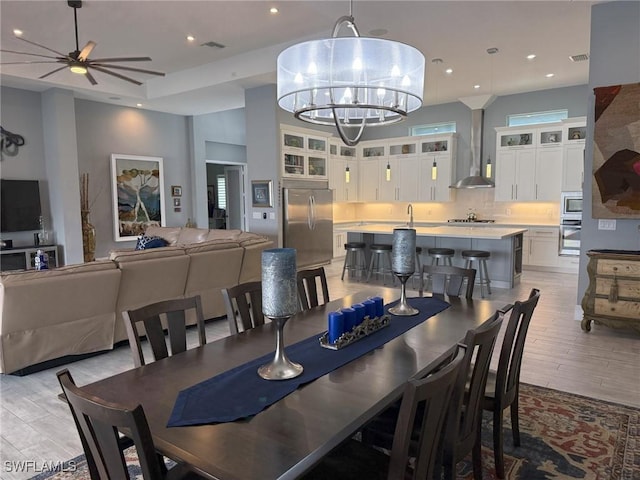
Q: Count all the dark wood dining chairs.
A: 8